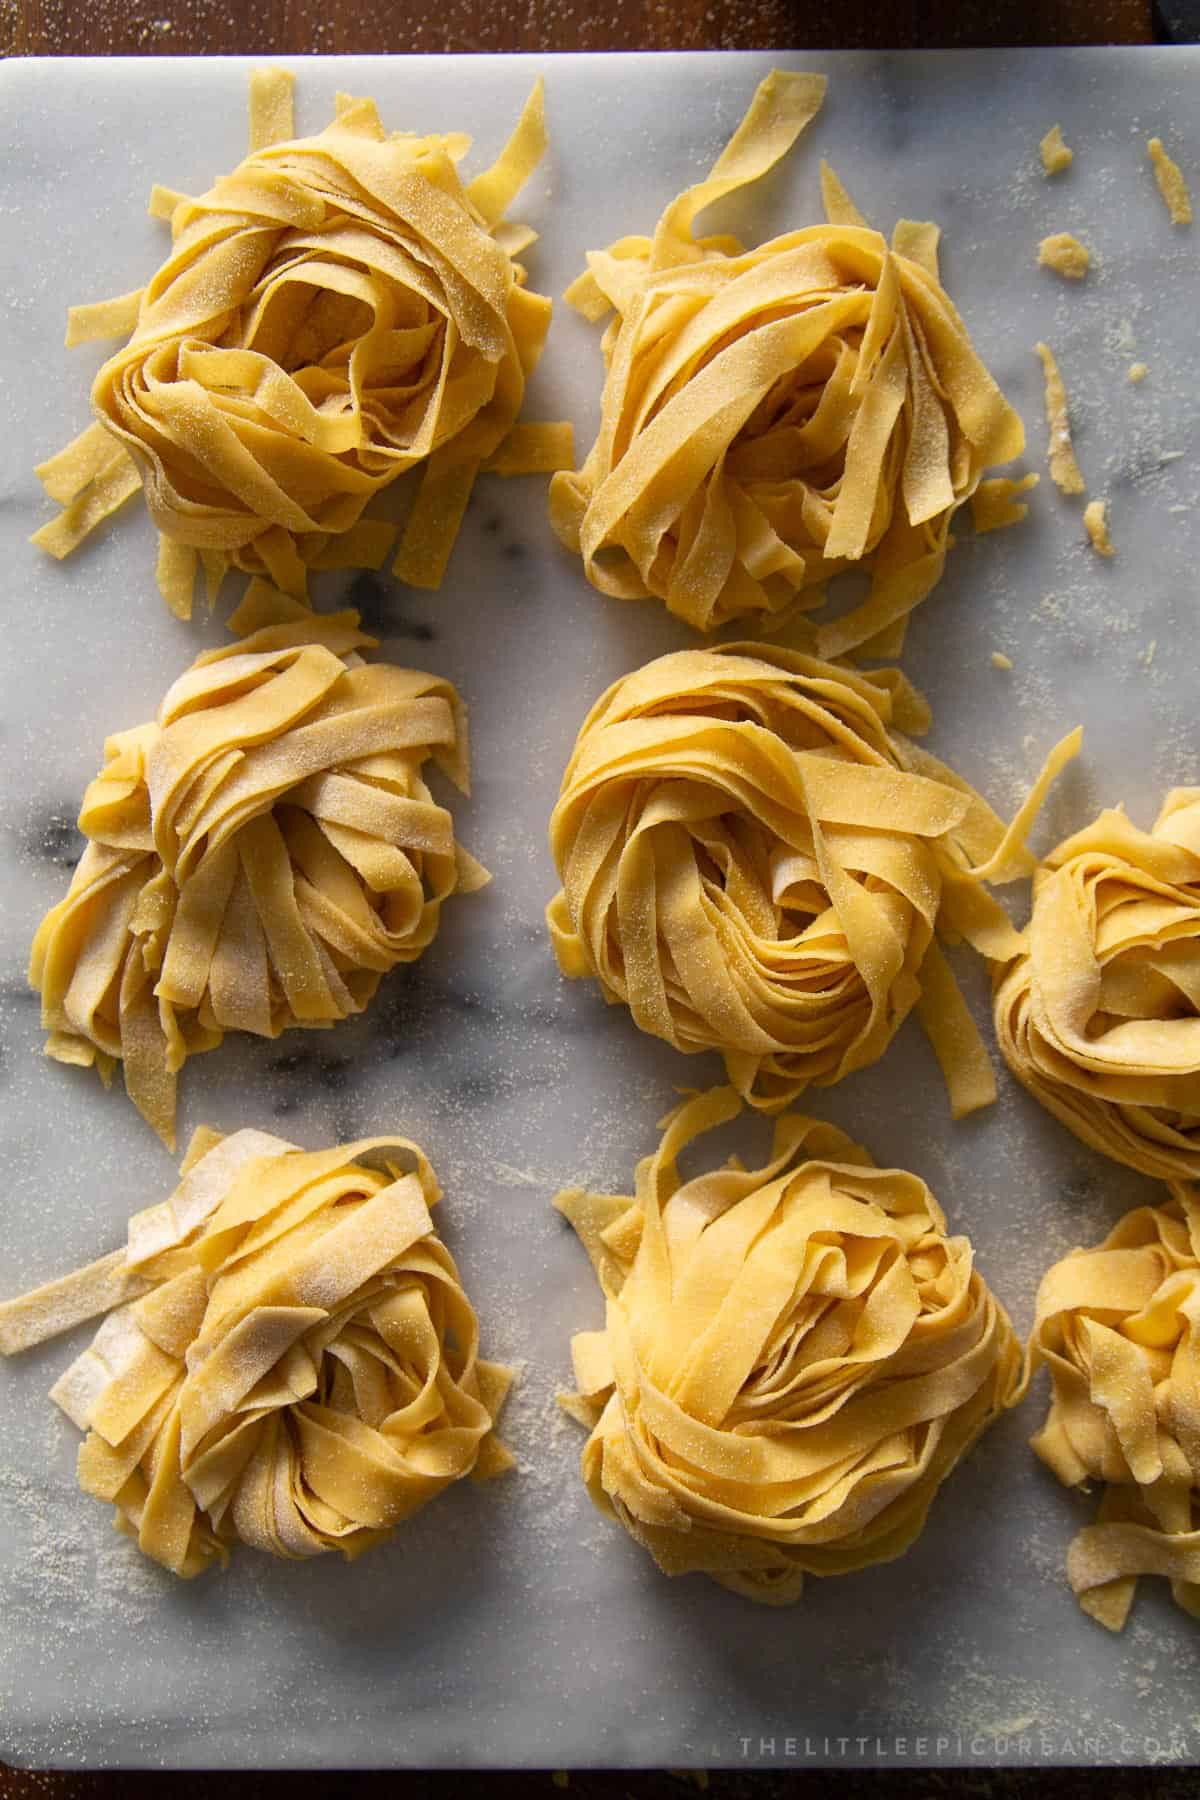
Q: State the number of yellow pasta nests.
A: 8